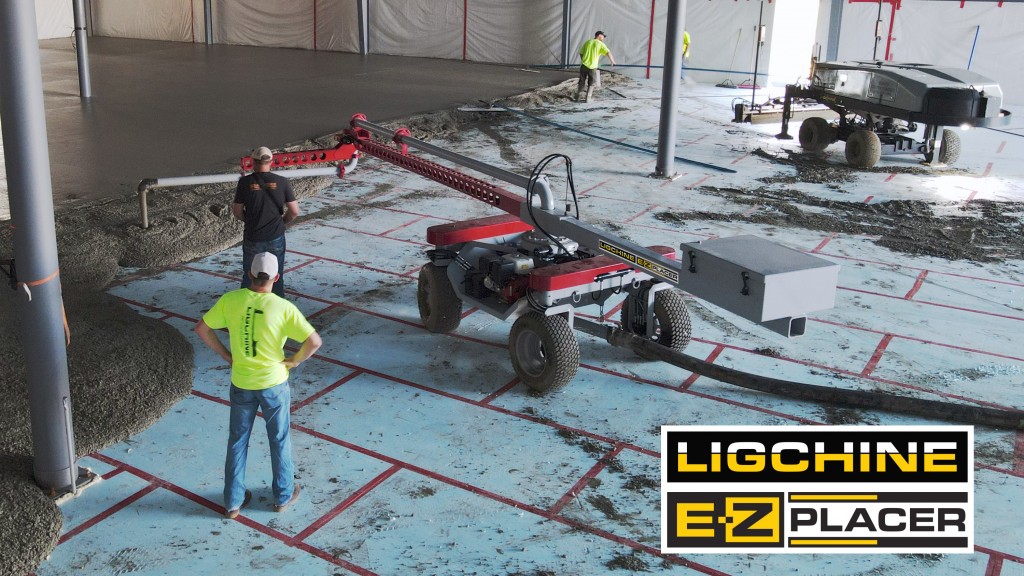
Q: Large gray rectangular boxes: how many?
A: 1